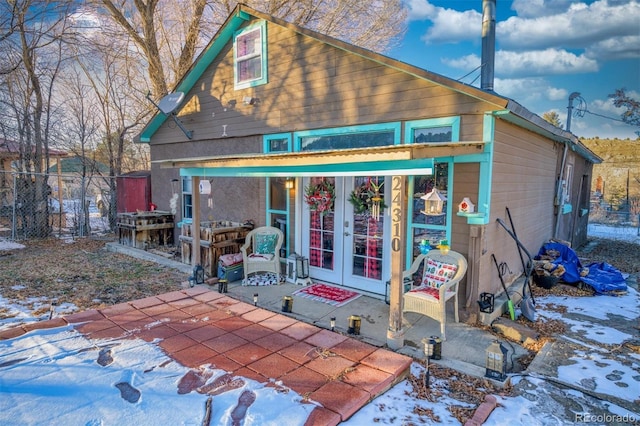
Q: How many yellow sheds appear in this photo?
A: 0